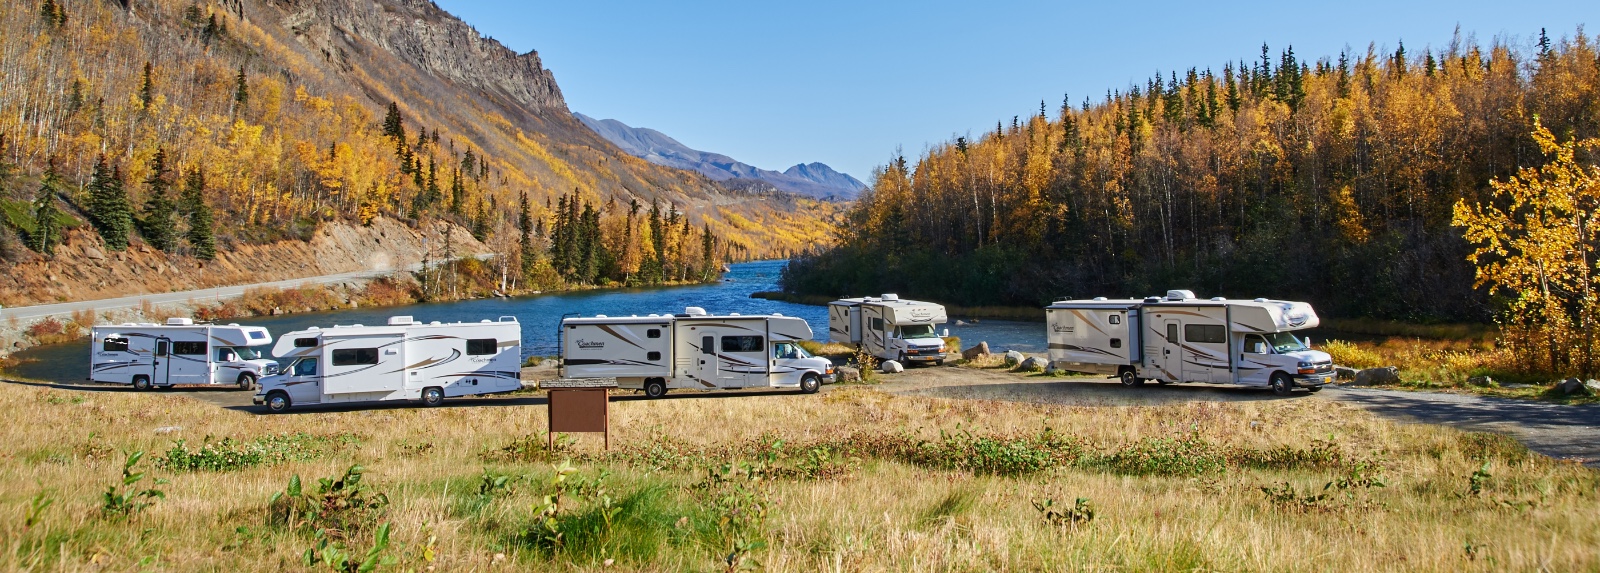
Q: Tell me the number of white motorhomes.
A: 5